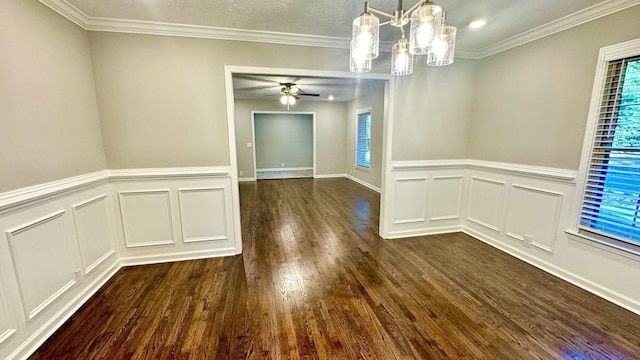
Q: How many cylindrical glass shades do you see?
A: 5